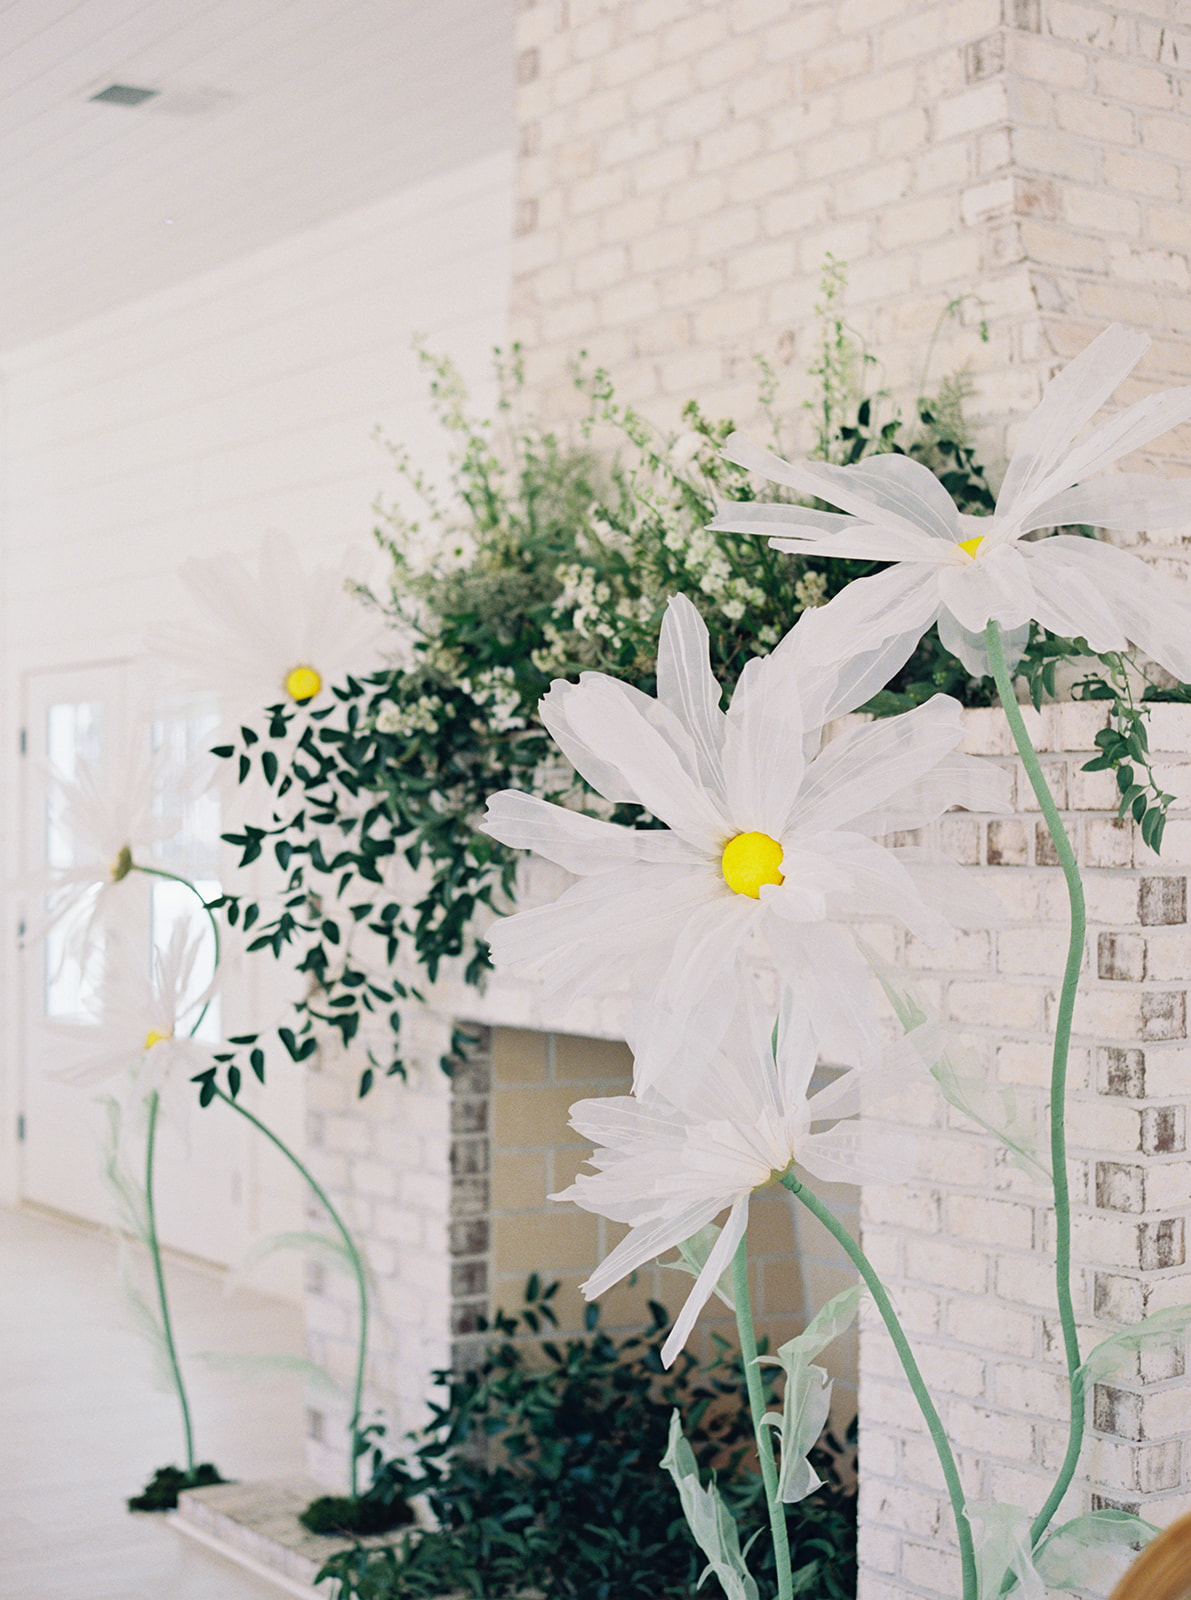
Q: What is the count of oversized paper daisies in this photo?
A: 6